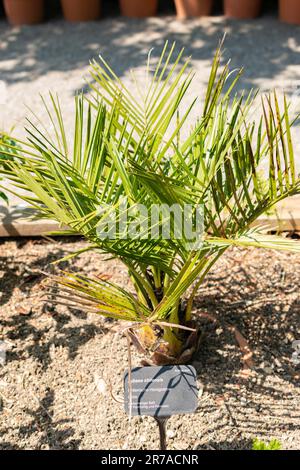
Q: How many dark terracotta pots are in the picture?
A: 6